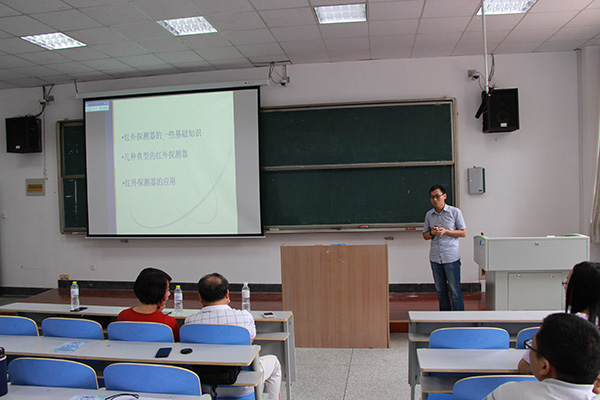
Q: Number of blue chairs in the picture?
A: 9